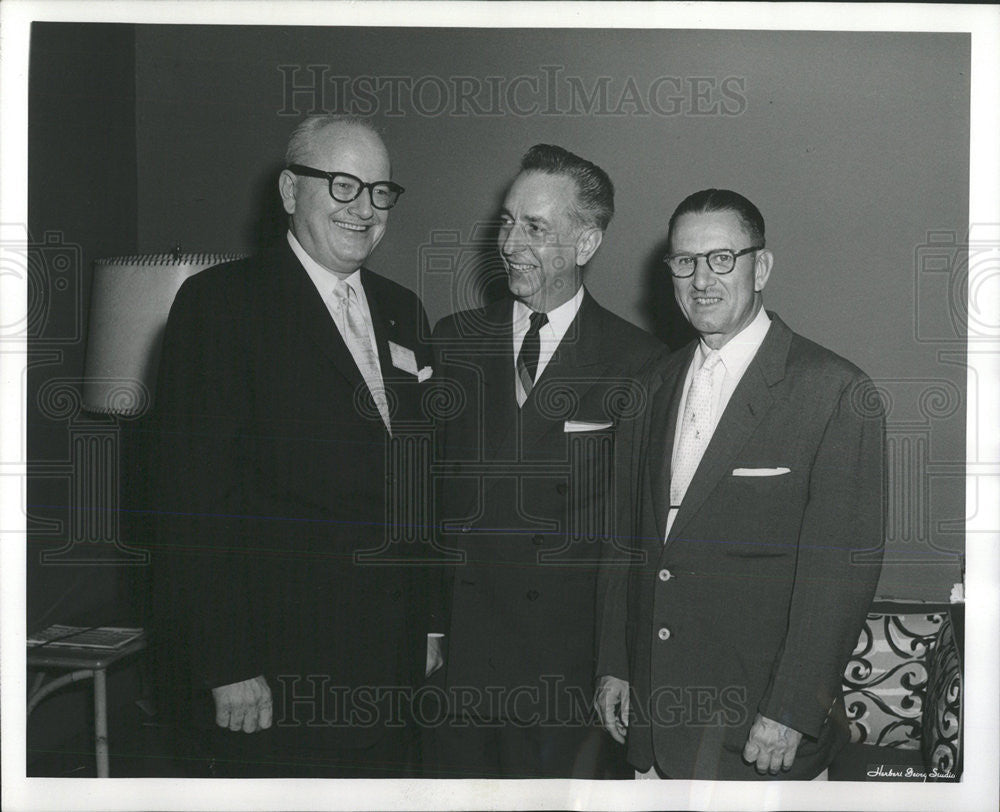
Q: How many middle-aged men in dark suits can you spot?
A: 3